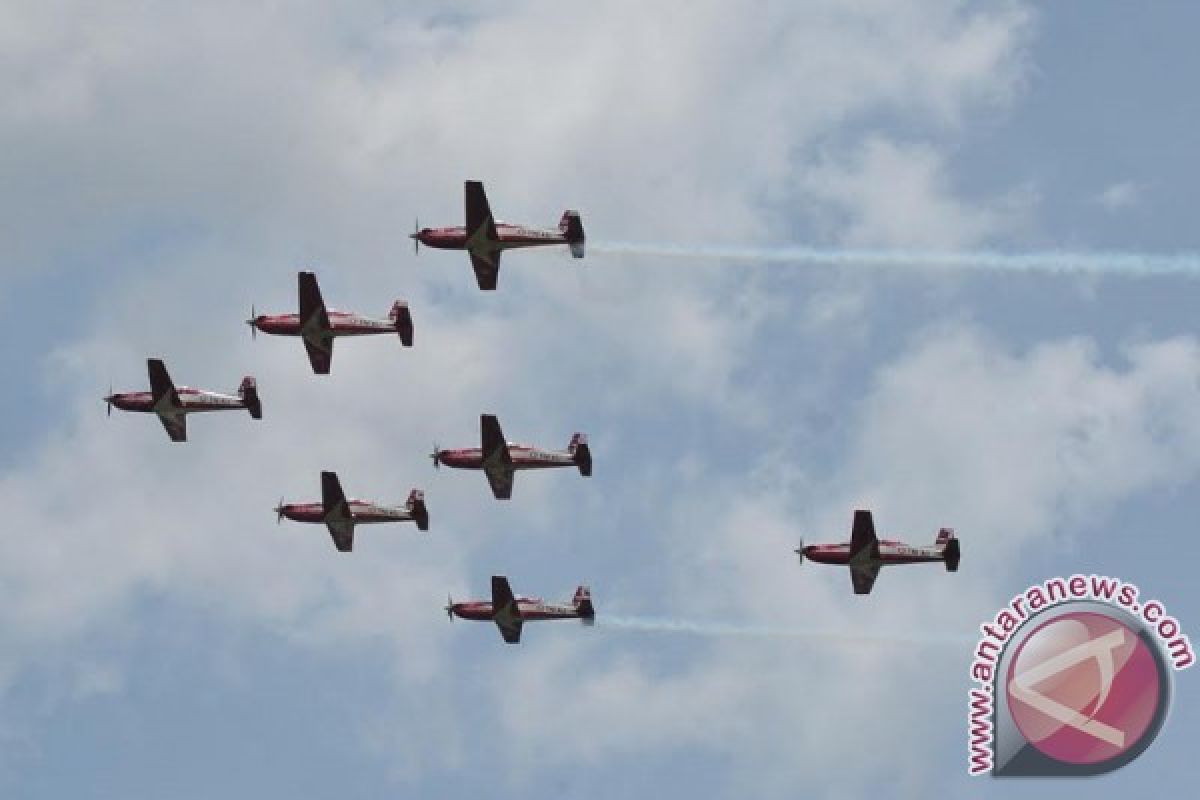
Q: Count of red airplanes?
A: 7